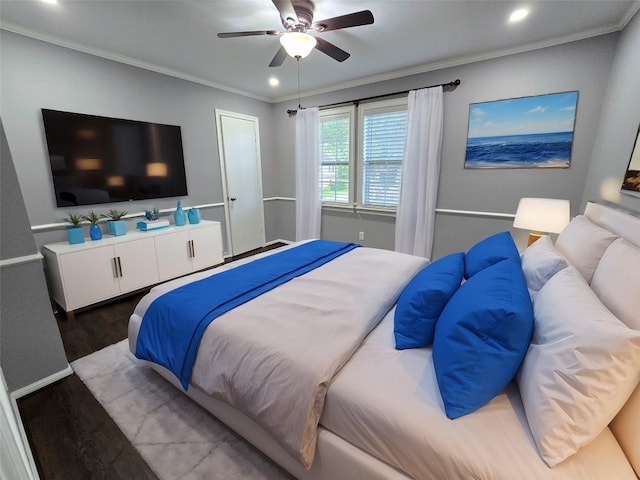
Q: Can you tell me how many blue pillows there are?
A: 3